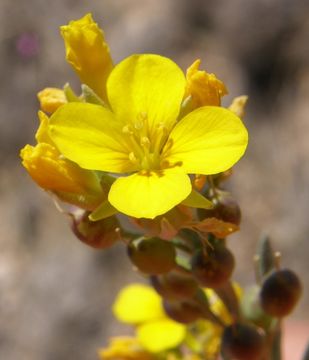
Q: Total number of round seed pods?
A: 8